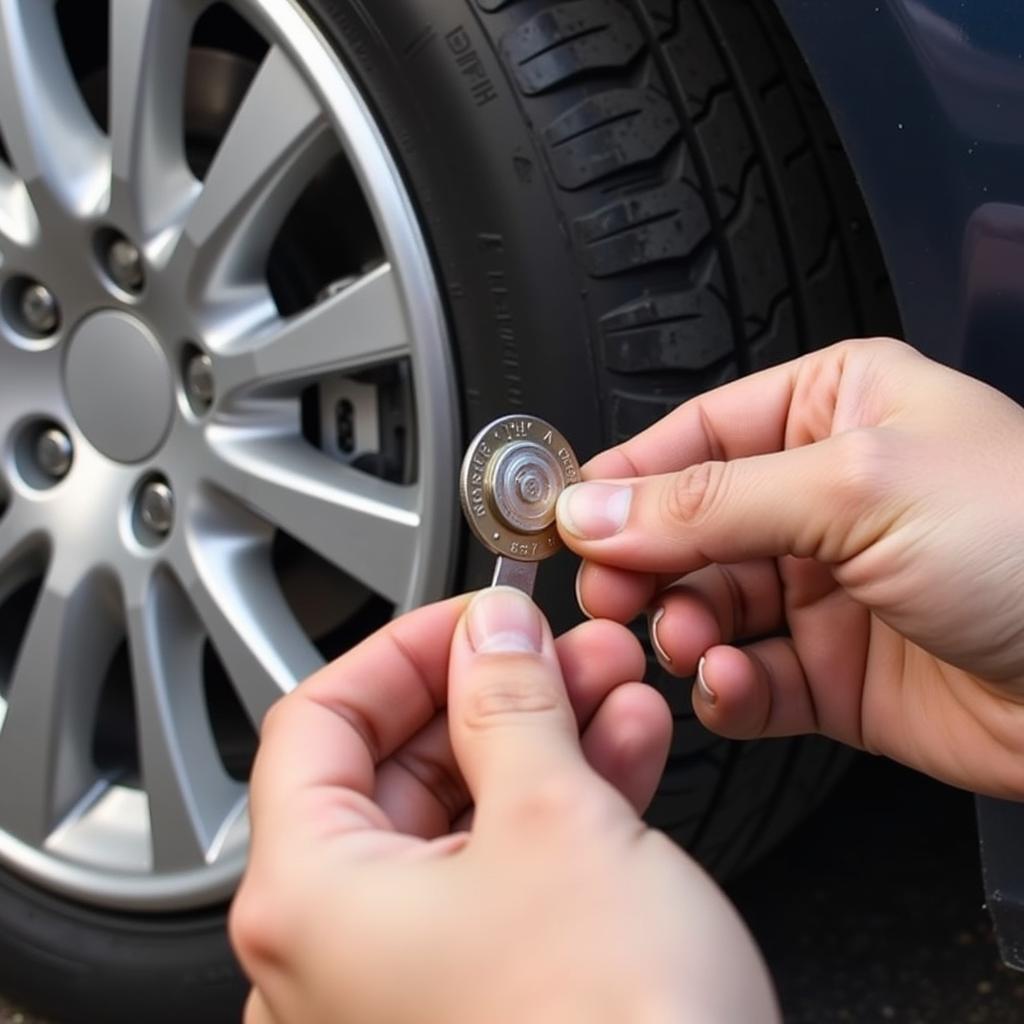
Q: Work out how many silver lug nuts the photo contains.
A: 5